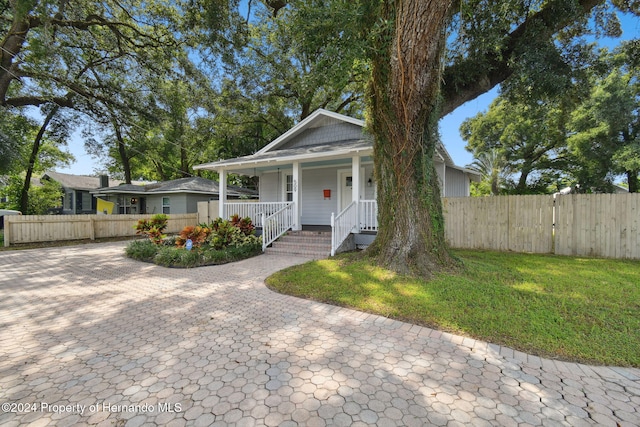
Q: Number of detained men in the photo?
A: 0